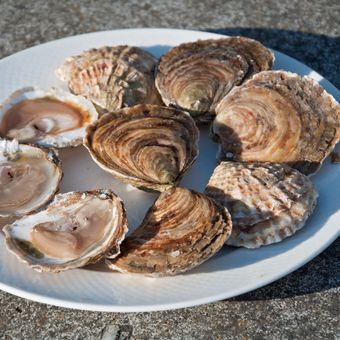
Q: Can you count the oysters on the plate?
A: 9